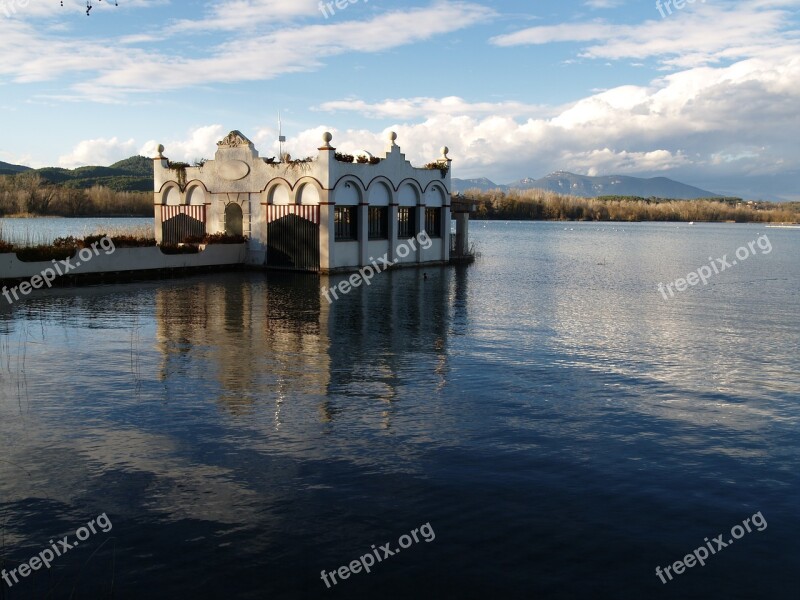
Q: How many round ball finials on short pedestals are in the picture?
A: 4